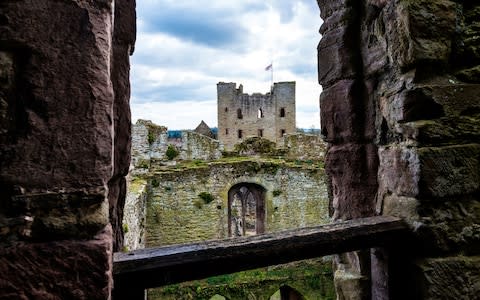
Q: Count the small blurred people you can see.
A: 0